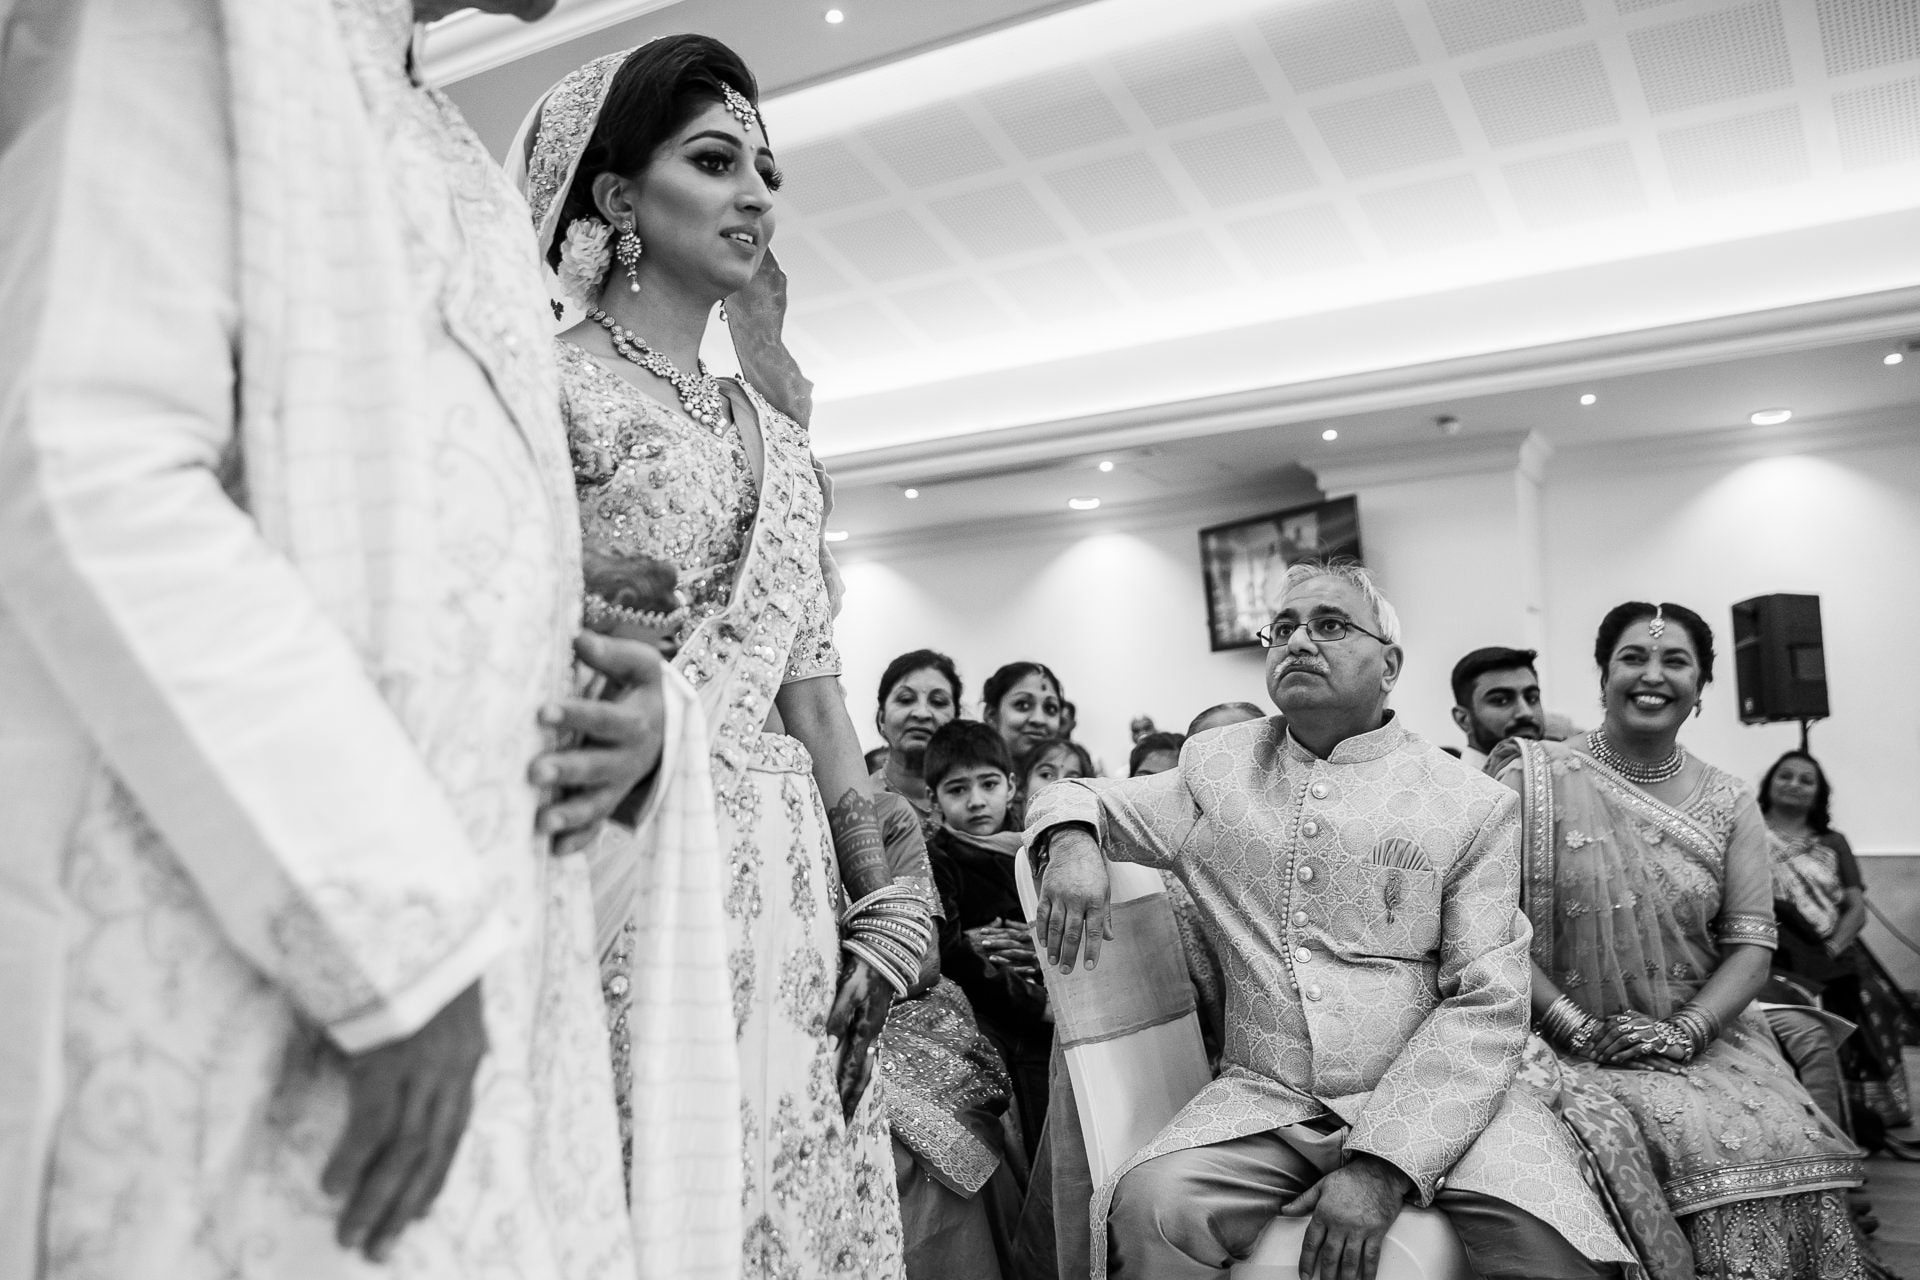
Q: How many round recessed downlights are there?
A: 9